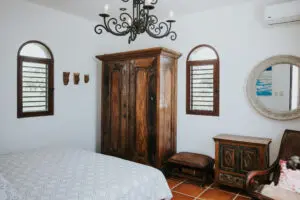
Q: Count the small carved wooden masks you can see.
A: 3